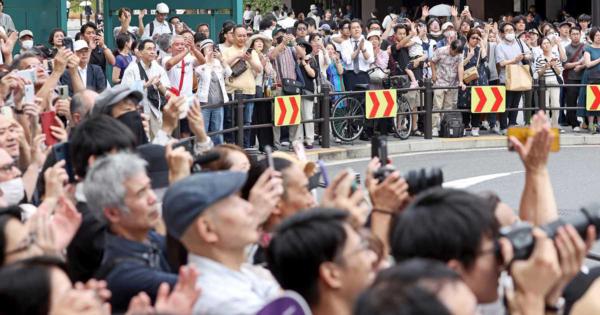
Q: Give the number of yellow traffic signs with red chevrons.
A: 4